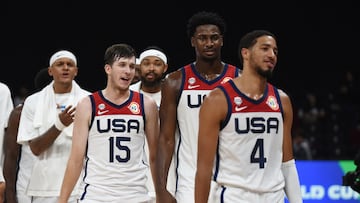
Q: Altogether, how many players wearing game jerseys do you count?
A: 3